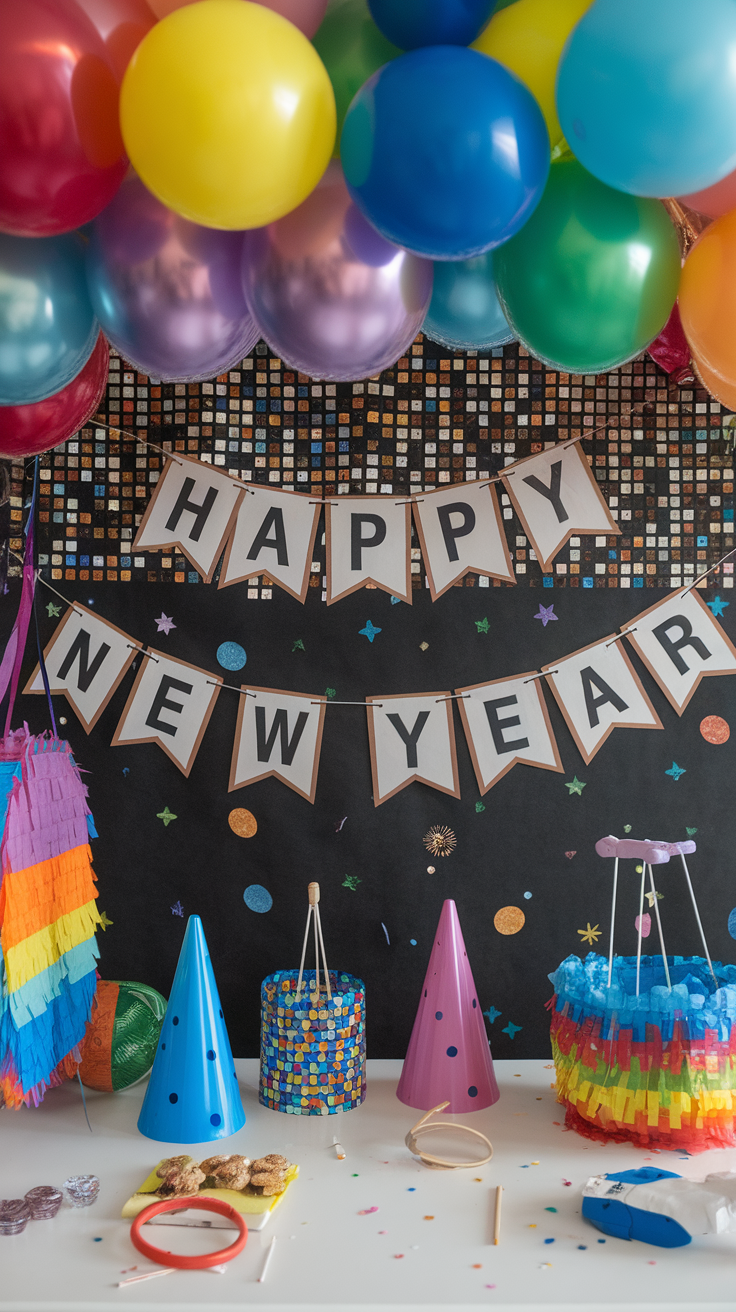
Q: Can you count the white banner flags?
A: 12